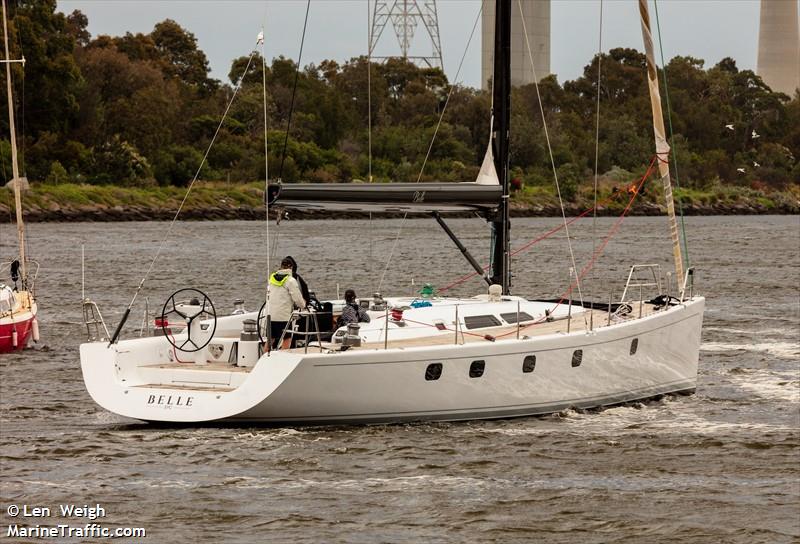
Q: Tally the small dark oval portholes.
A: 5